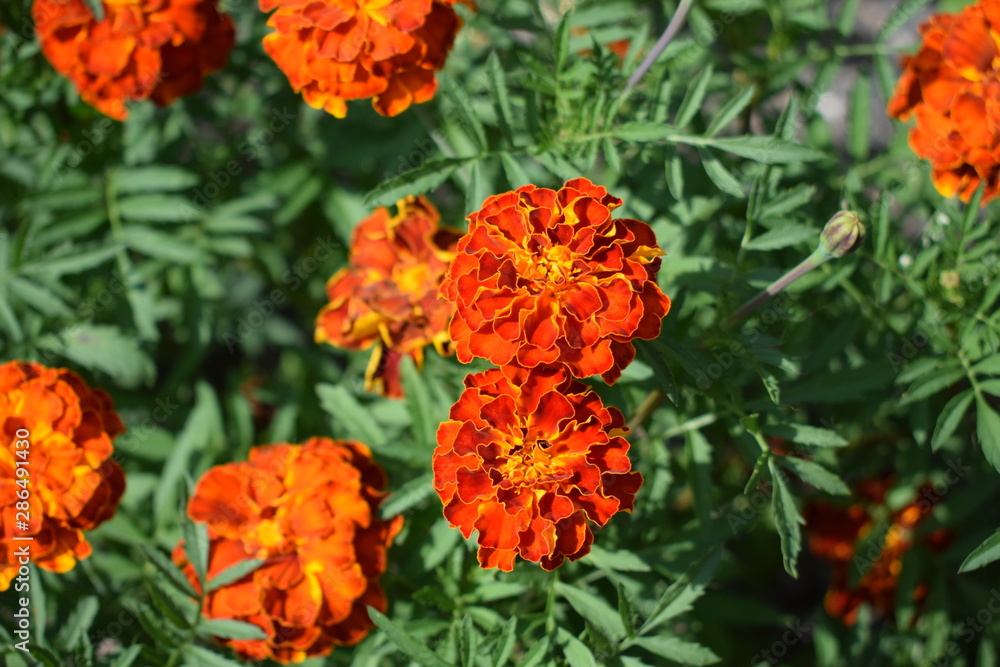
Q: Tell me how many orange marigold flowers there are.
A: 9